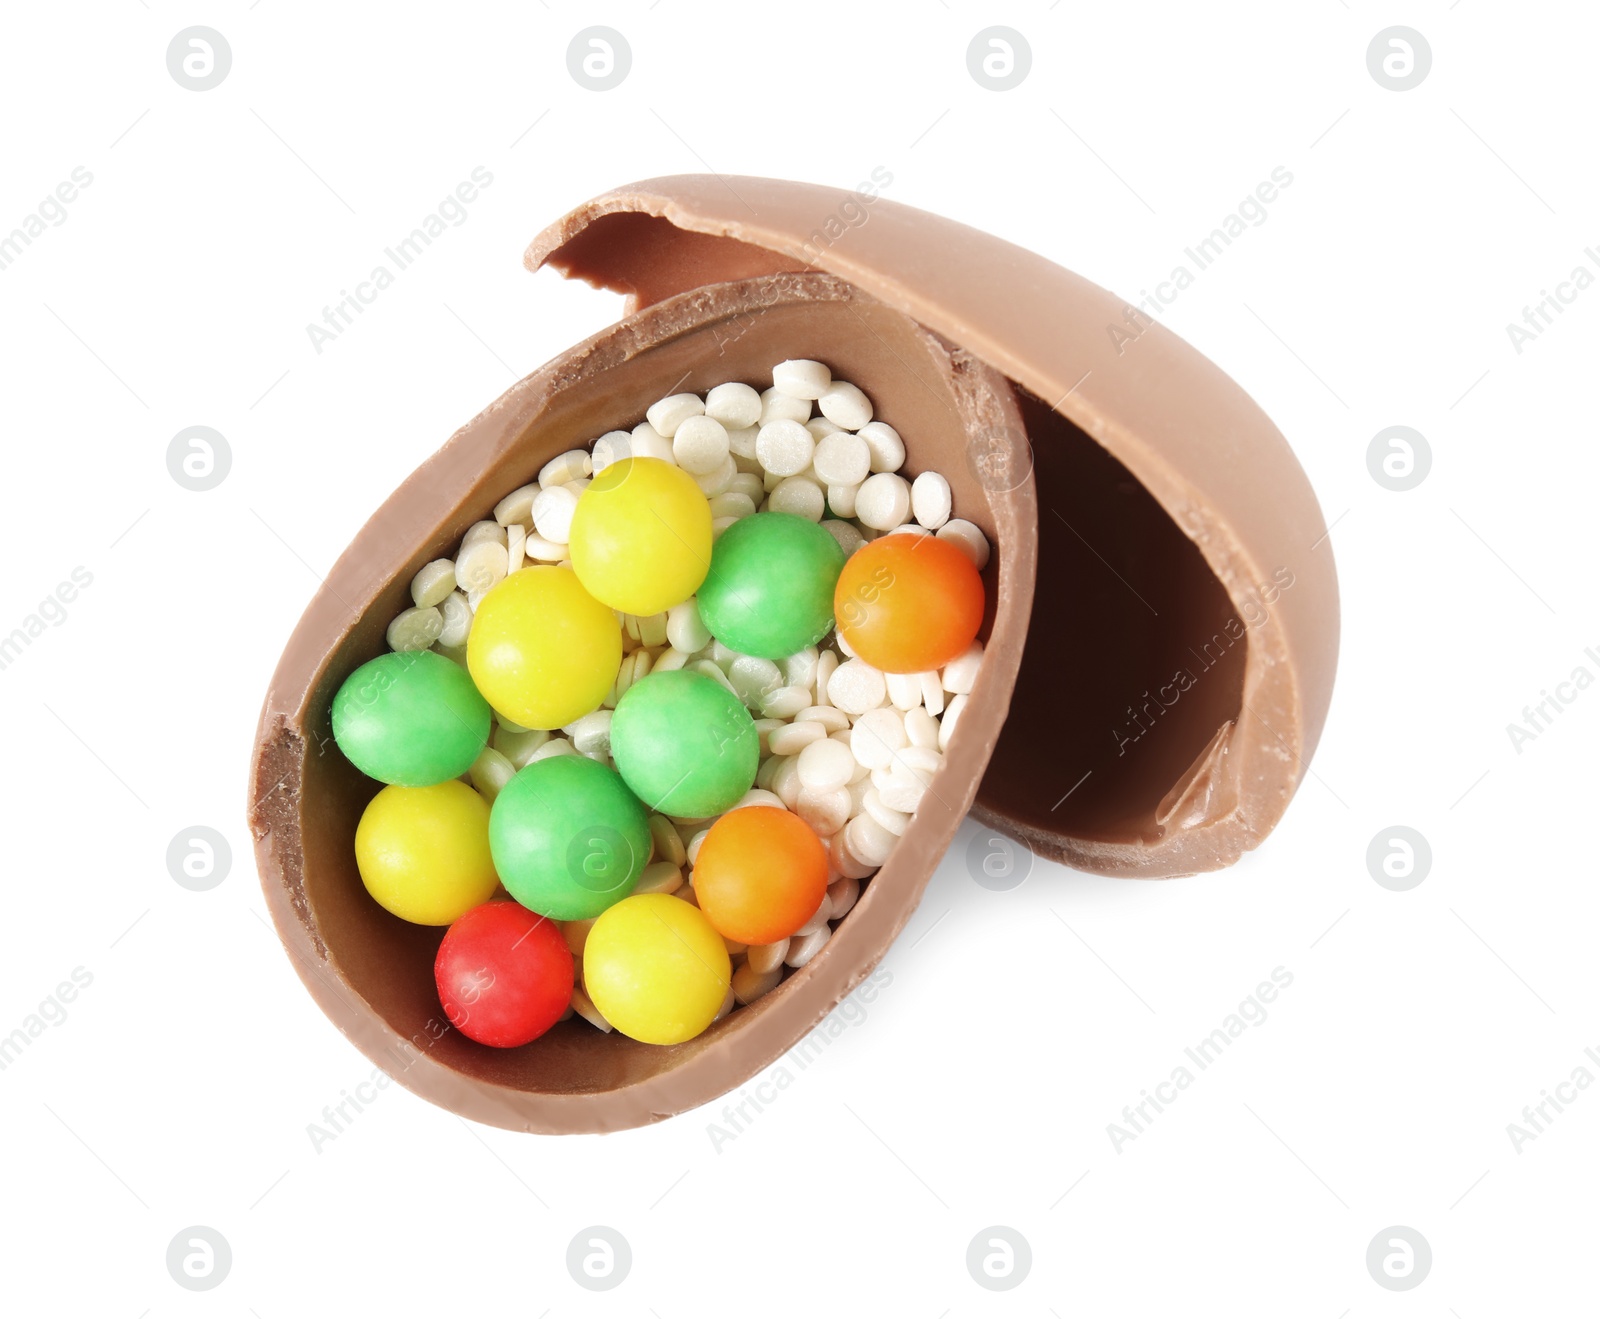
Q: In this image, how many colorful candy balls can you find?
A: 11